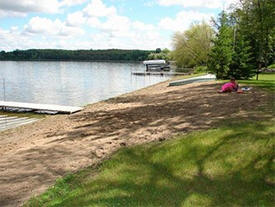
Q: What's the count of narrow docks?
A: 2